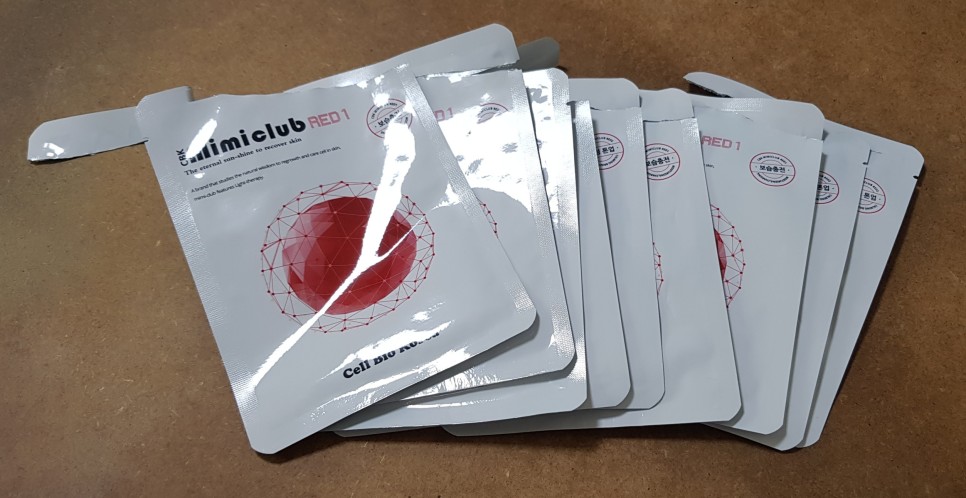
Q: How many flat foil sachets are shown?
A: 9